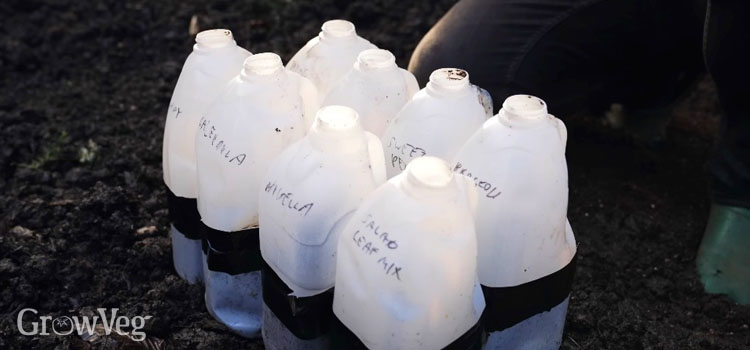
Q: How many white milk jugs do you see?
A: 8